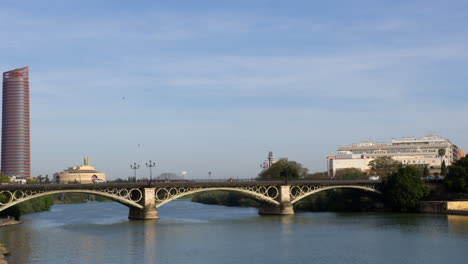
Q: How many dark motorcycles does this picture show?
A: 0